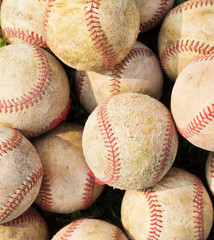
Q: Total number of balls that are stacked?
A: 14